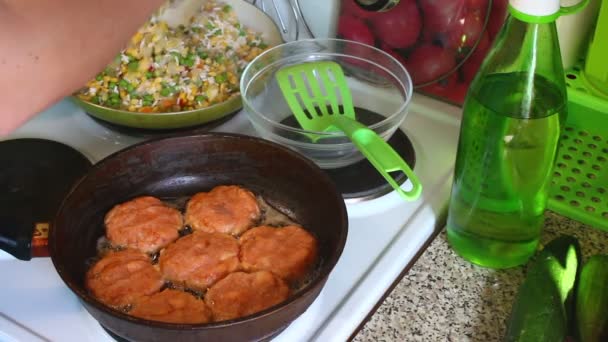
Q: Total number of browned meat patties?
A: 7